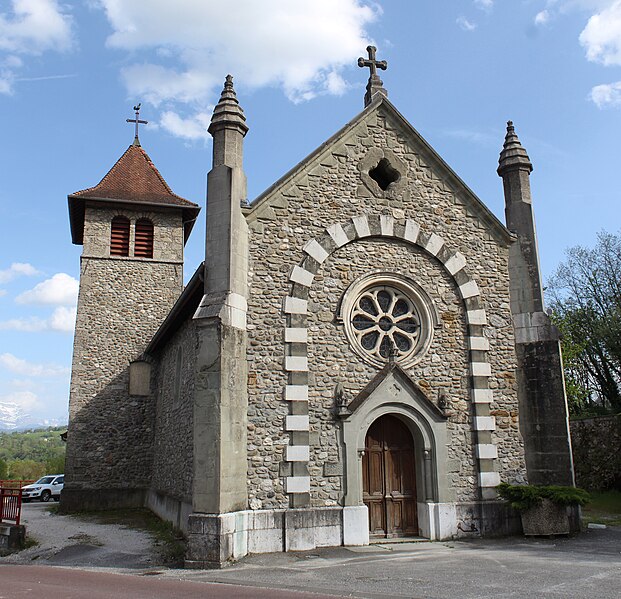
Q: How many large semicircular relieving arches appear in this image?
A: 1